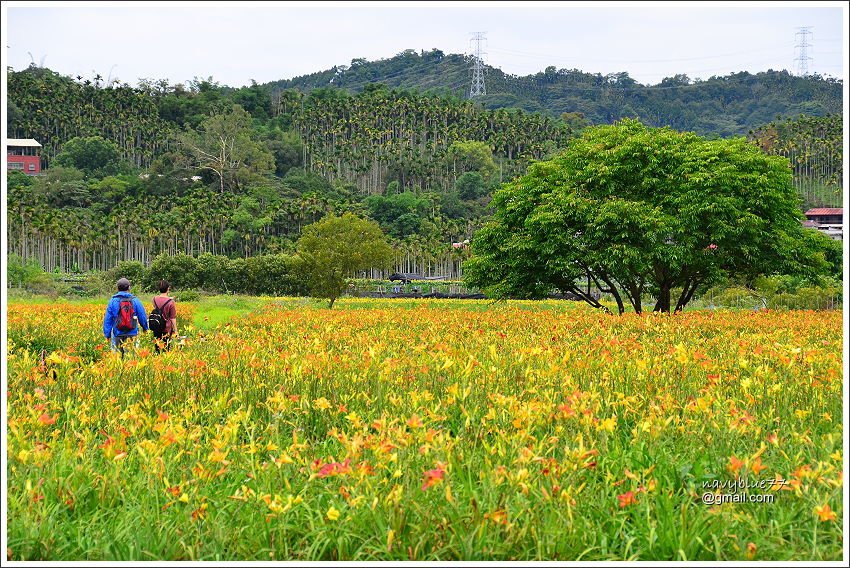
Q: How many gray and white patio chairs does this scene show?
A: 0